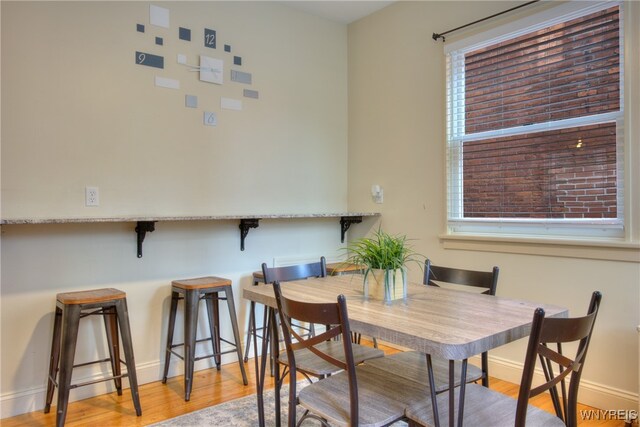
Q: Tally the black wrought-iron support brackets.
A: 3